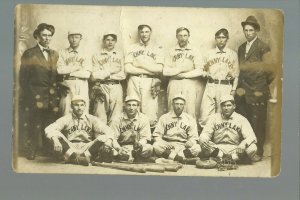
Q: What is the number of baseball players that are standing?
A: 5